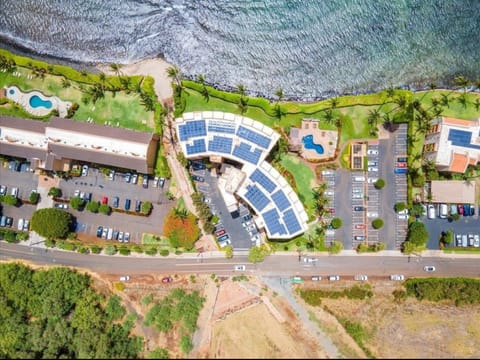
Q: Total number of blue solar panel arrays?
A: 12